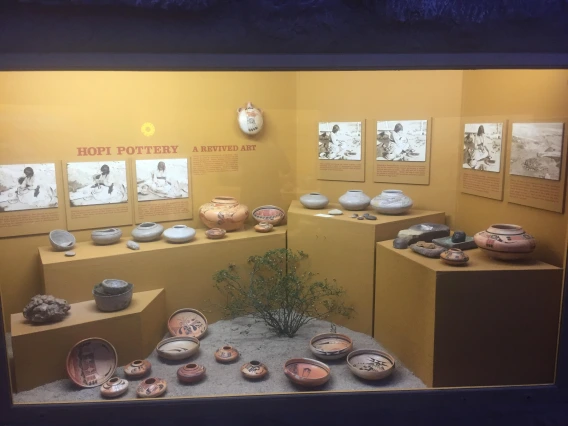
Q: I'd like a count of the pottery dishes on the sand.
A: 12